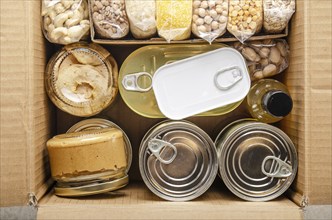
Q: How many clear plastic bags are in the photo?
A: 8